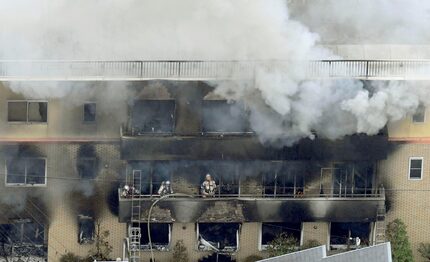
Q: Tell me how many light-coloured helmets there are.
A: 3